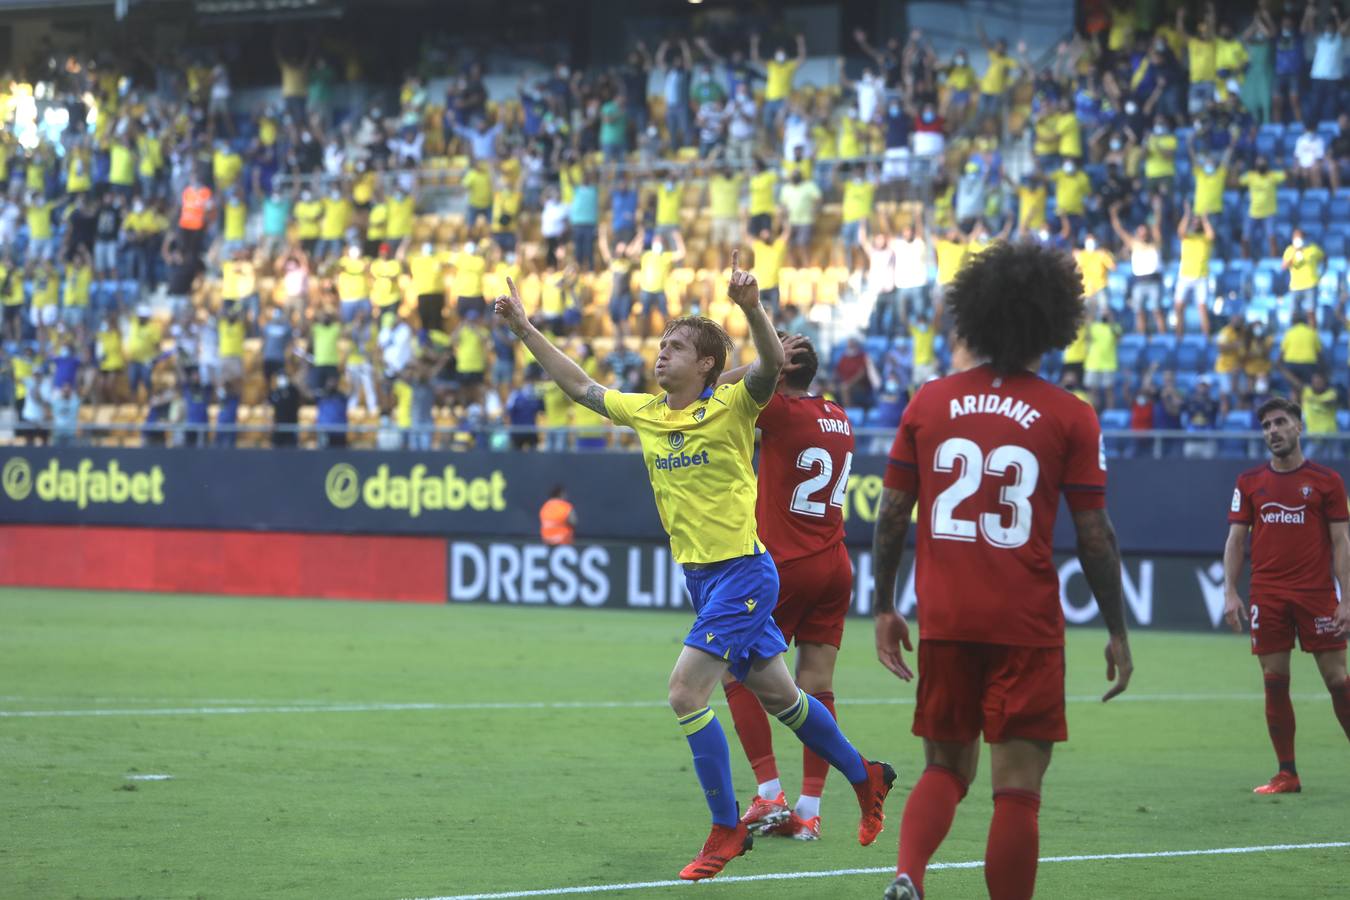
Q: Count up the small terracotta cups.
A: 0